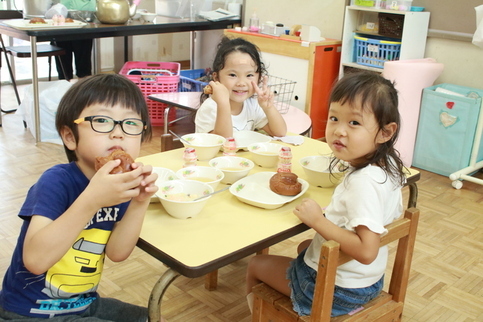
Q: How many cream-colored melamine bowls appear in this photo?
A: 6